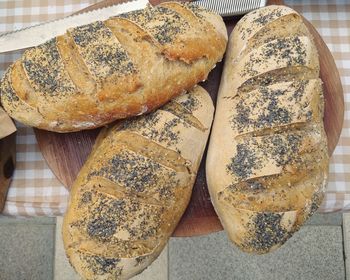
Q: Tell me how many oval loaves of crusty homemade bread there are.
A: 3